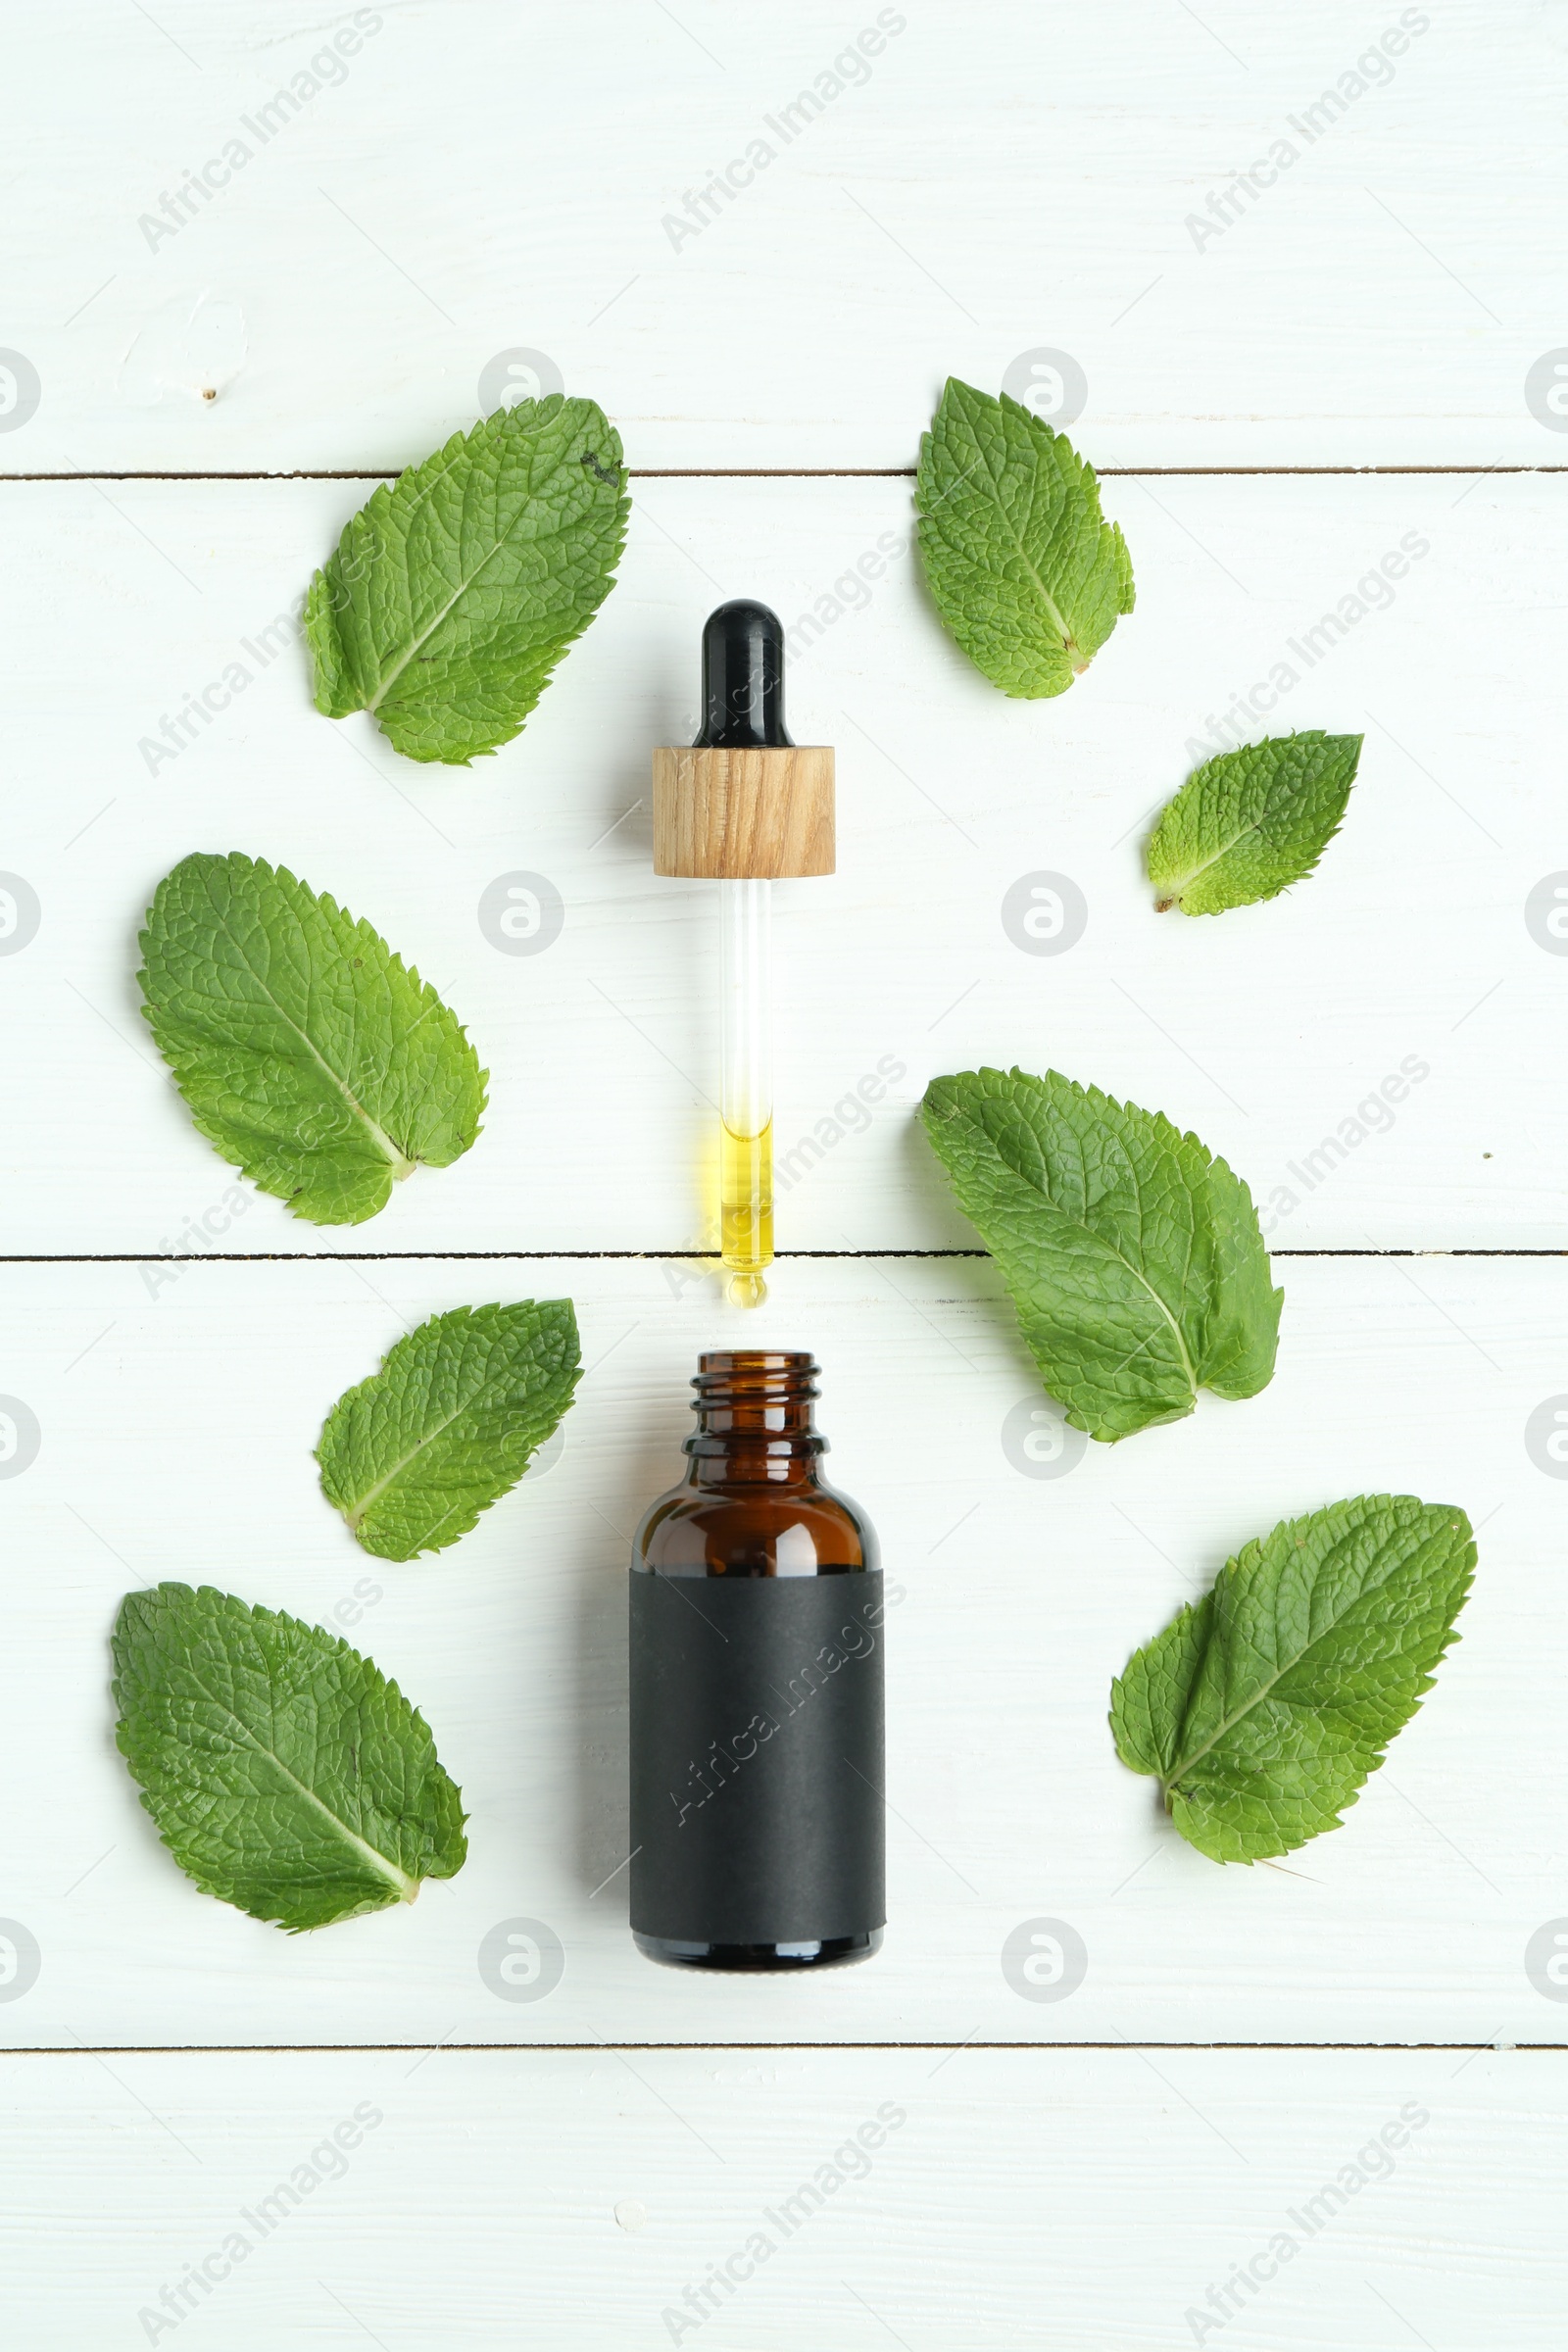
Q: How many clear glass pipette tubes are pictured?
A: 1